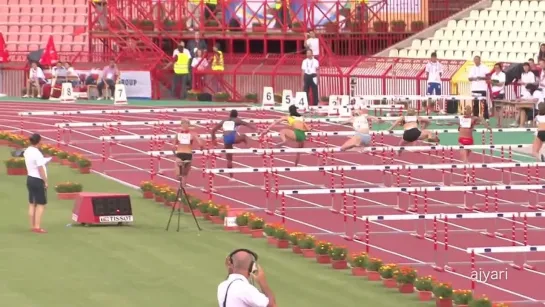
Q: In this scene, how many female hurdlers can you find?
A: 7